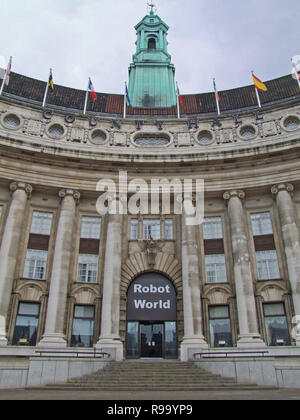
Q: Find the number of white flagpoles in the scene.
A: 8